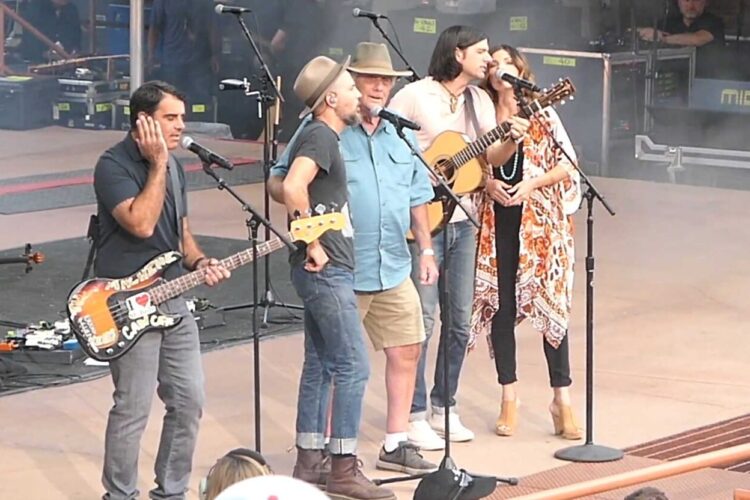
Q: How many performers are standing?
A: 5